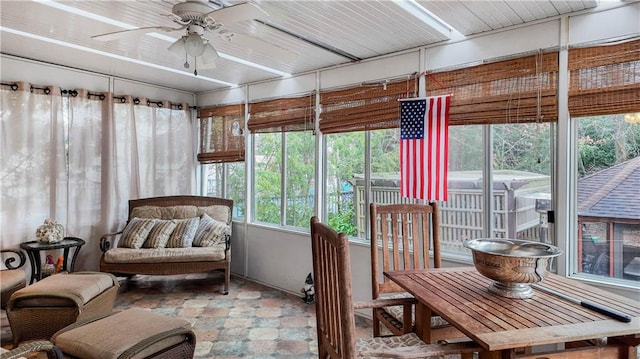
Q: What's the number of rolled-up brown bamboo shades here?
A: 5